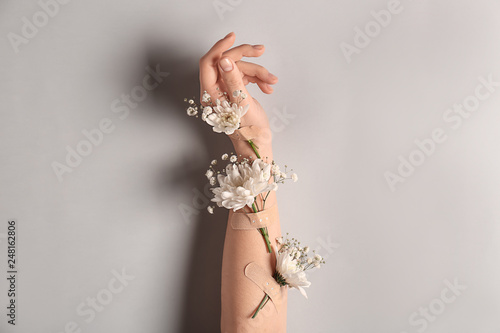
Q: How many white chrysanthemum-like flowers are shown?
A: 3